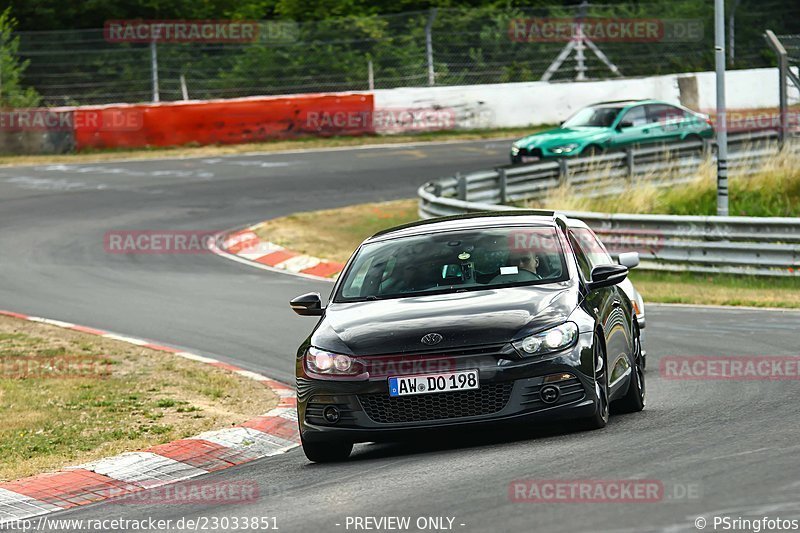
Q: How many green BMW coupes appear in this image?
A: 1